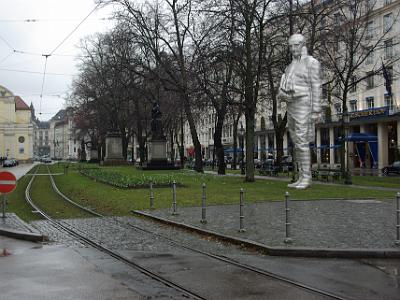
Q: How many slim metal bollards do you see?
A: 6